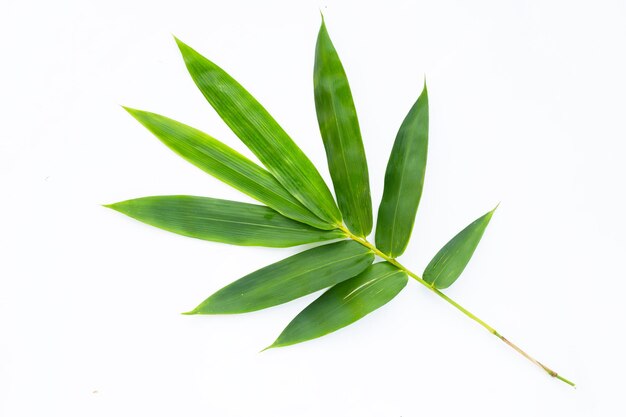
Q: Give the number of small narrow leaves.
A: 8